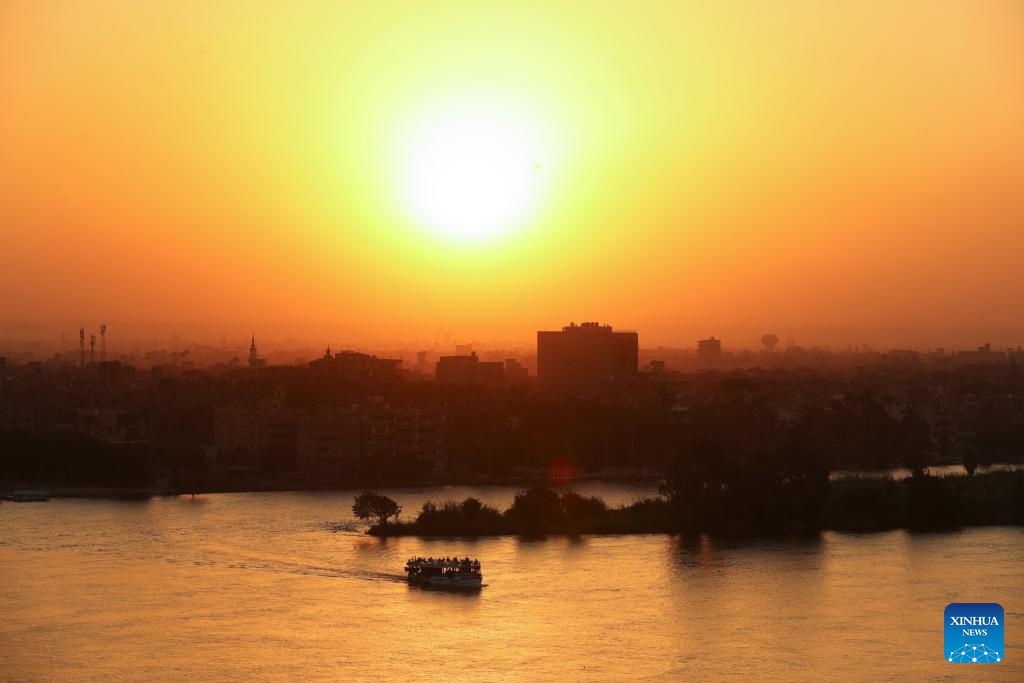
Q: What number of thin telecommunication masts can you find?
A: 3